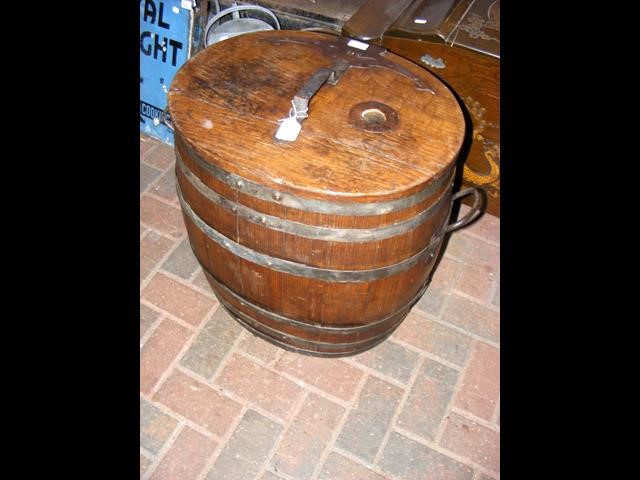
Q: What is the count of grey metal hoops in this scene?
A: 6